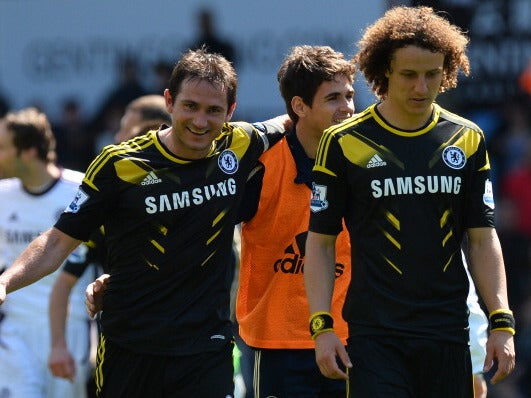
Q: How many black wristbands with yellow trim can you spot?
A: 2